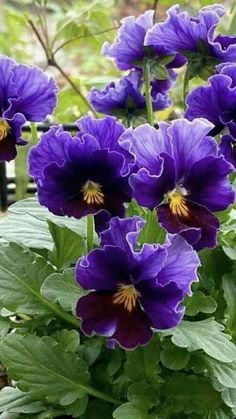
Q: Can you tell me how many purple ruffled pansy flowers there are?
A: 8